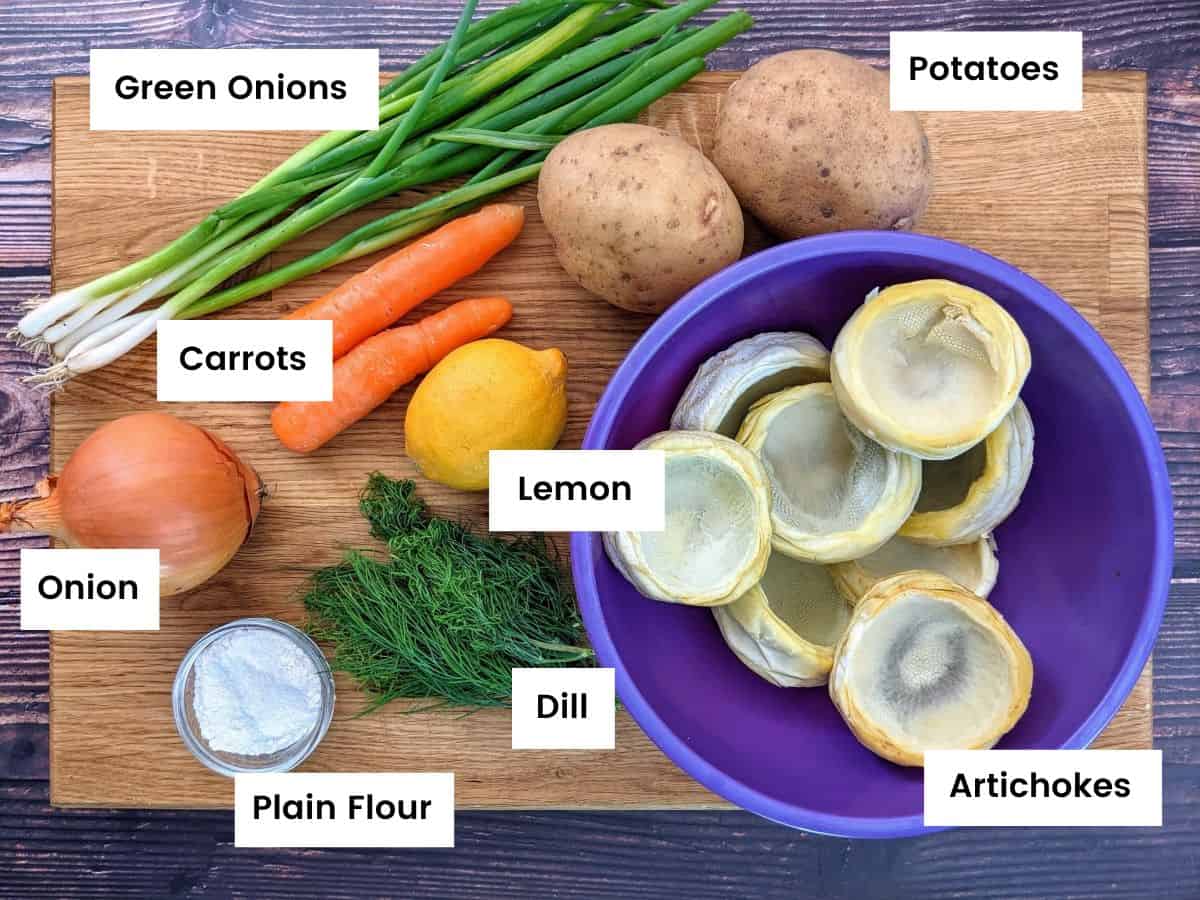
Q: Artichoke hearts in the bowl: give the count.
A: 8